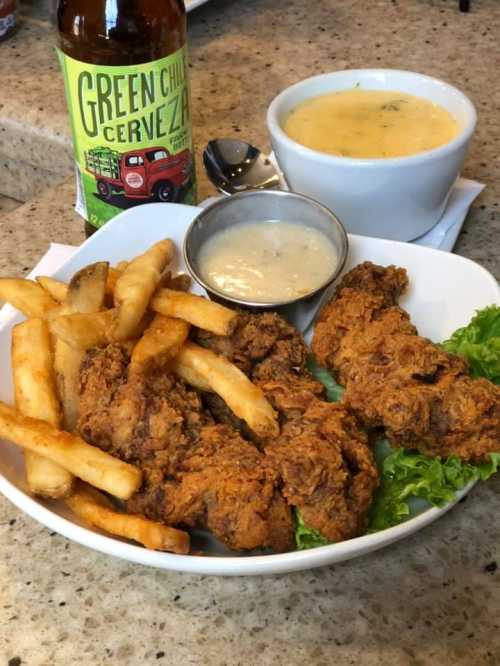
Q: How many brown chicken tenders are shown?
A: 3